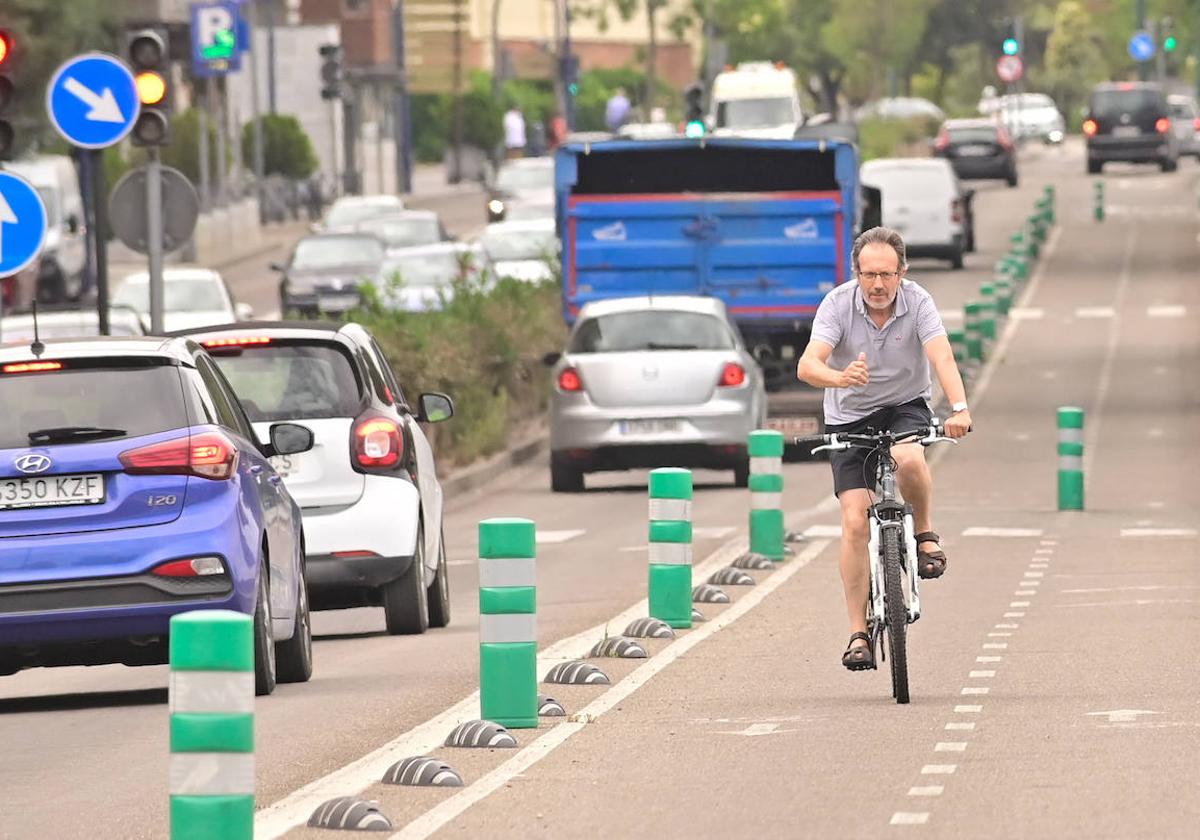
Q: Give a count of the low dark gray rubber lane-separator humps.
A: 13